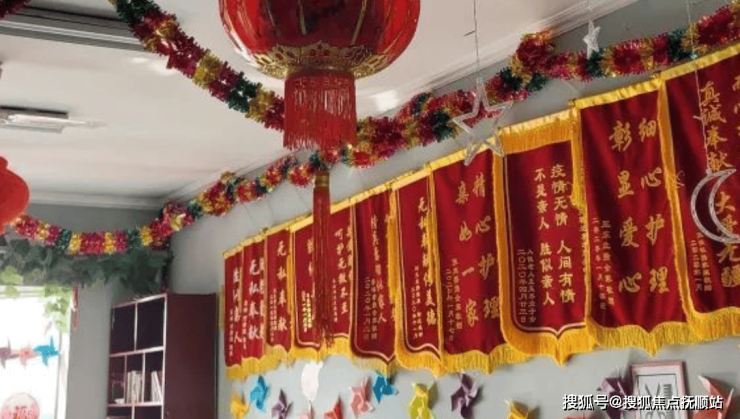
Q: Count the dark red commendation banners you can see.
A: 11